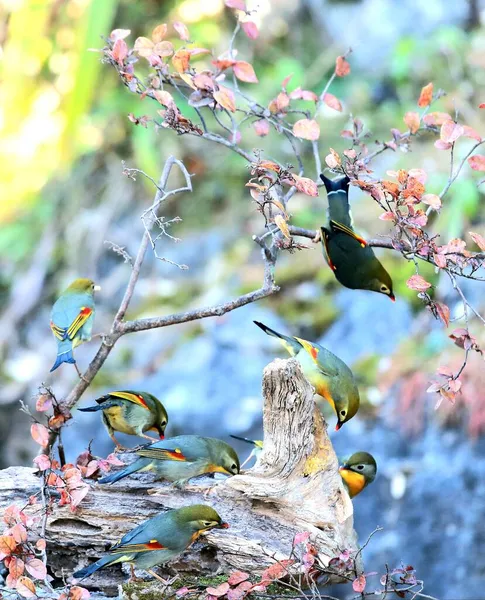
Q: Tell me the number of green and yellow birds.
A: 7